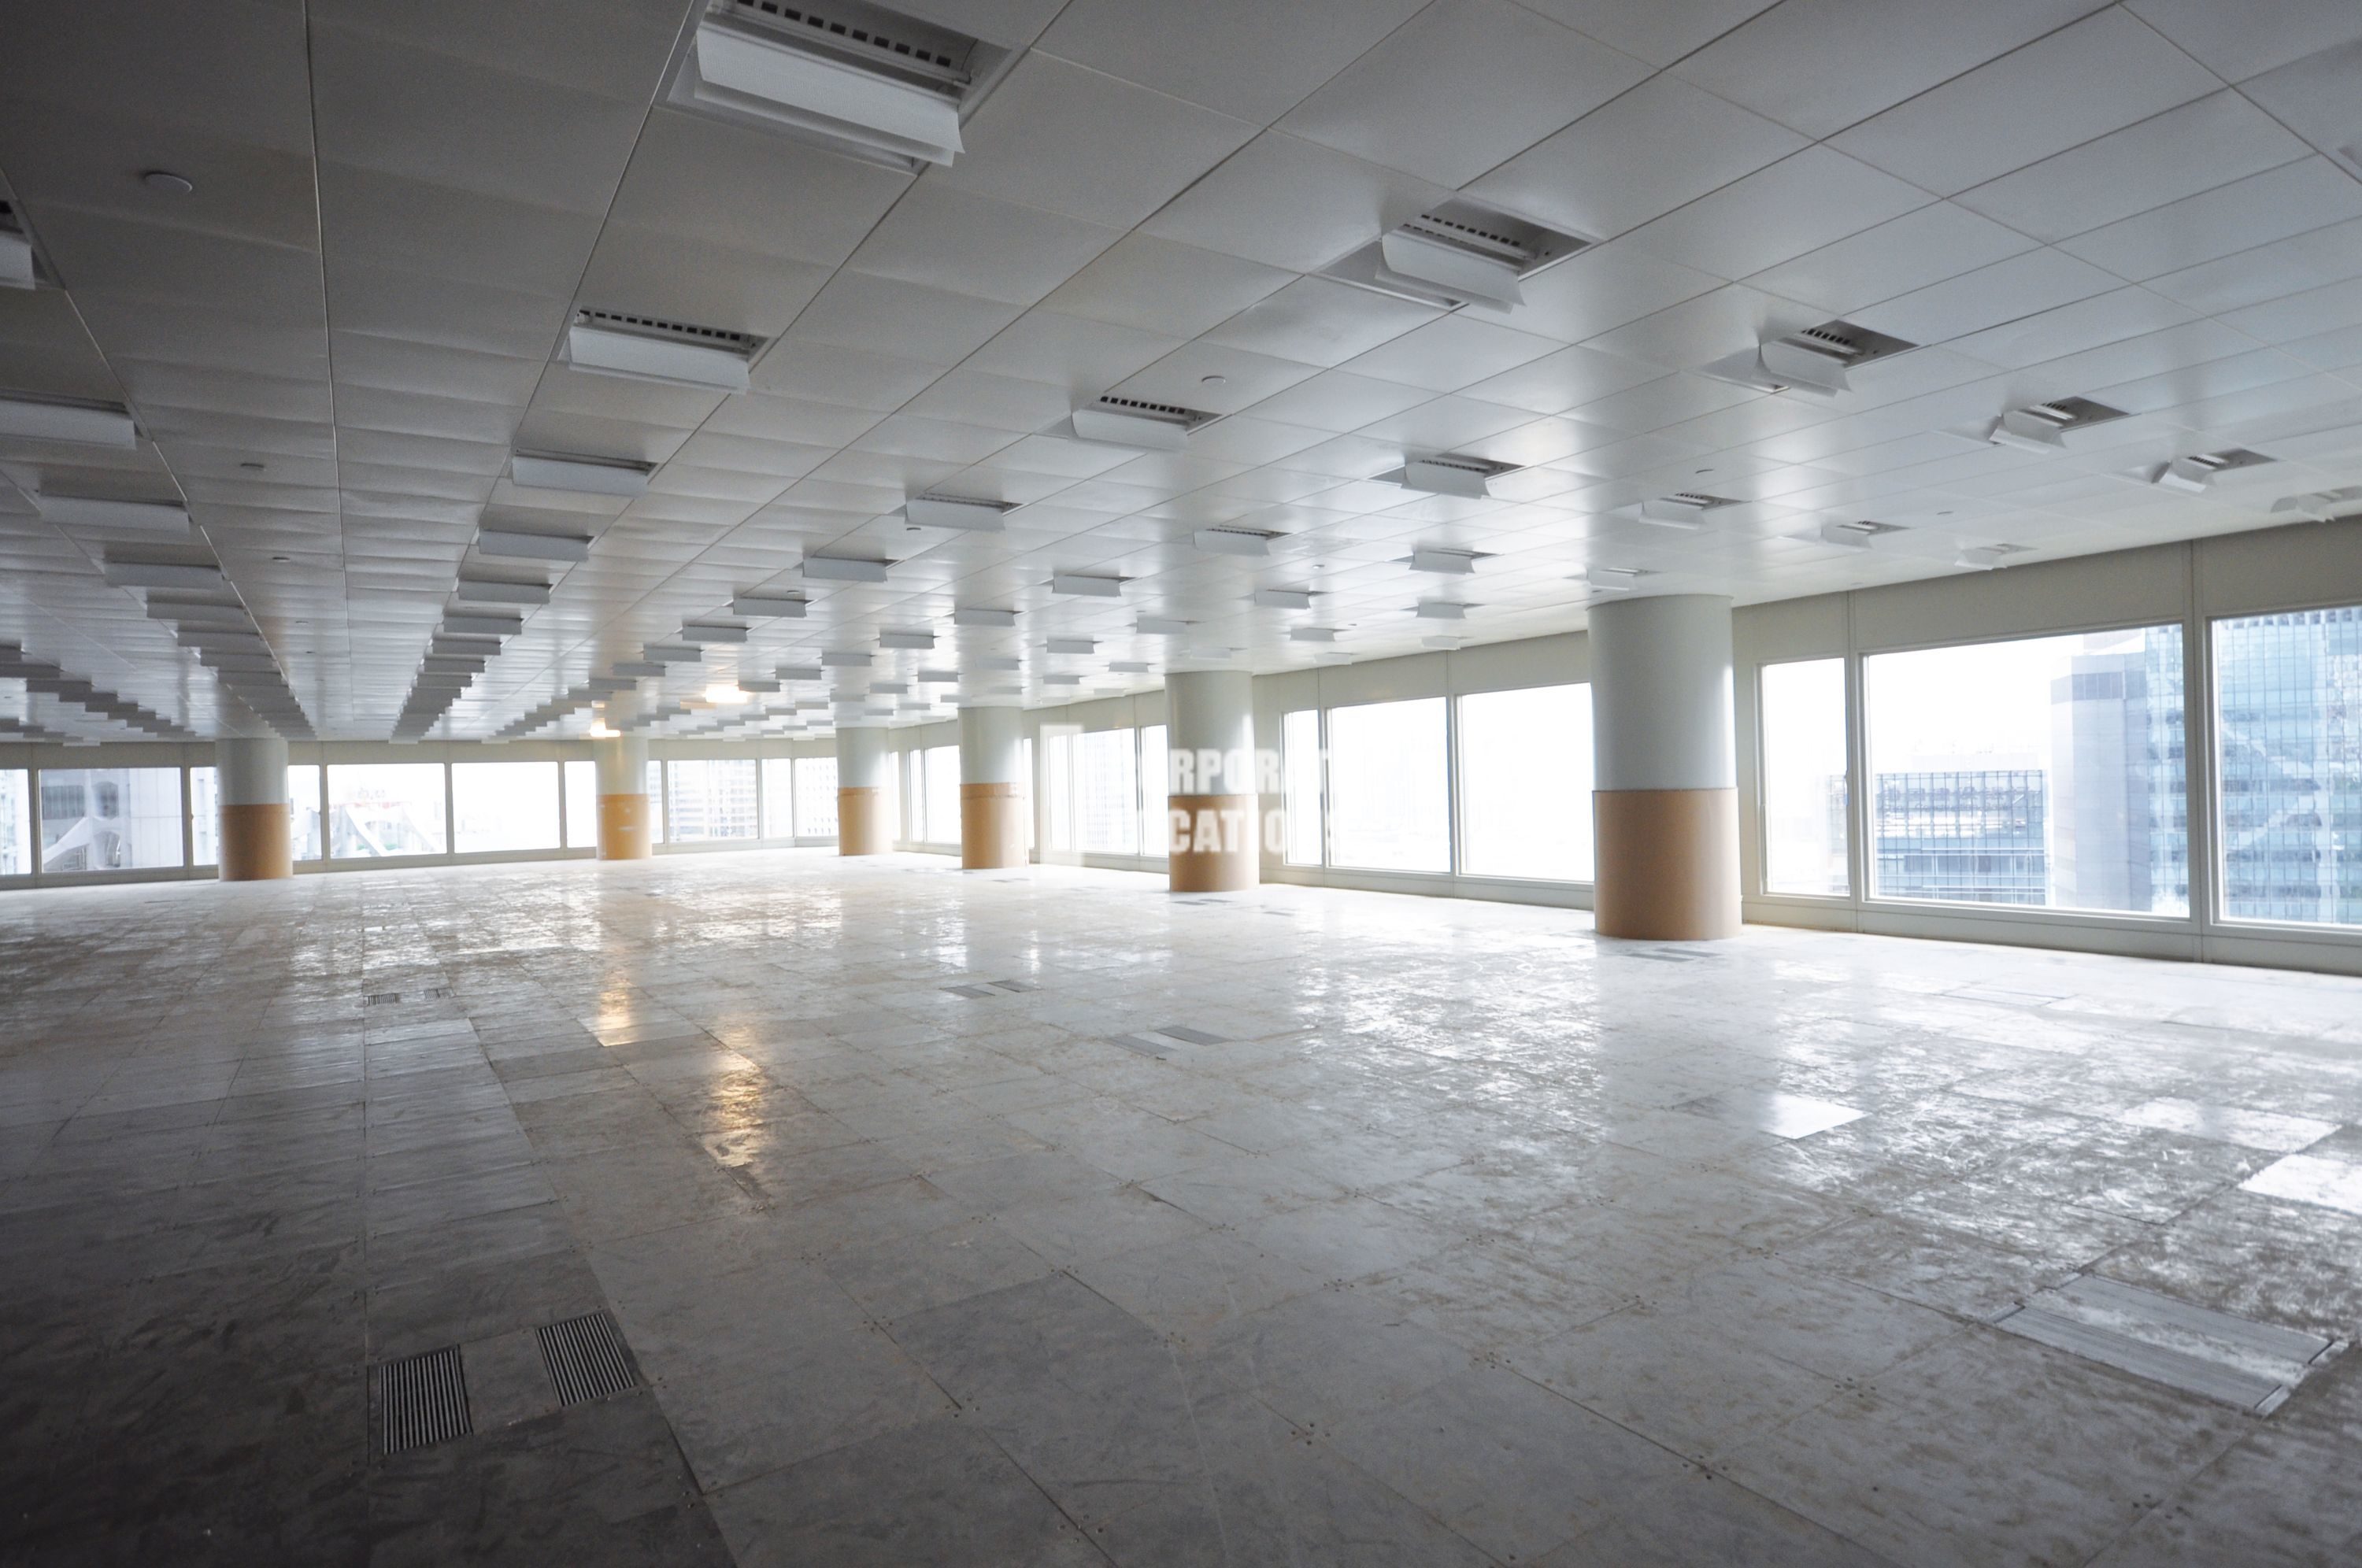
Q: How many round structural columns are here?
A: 6